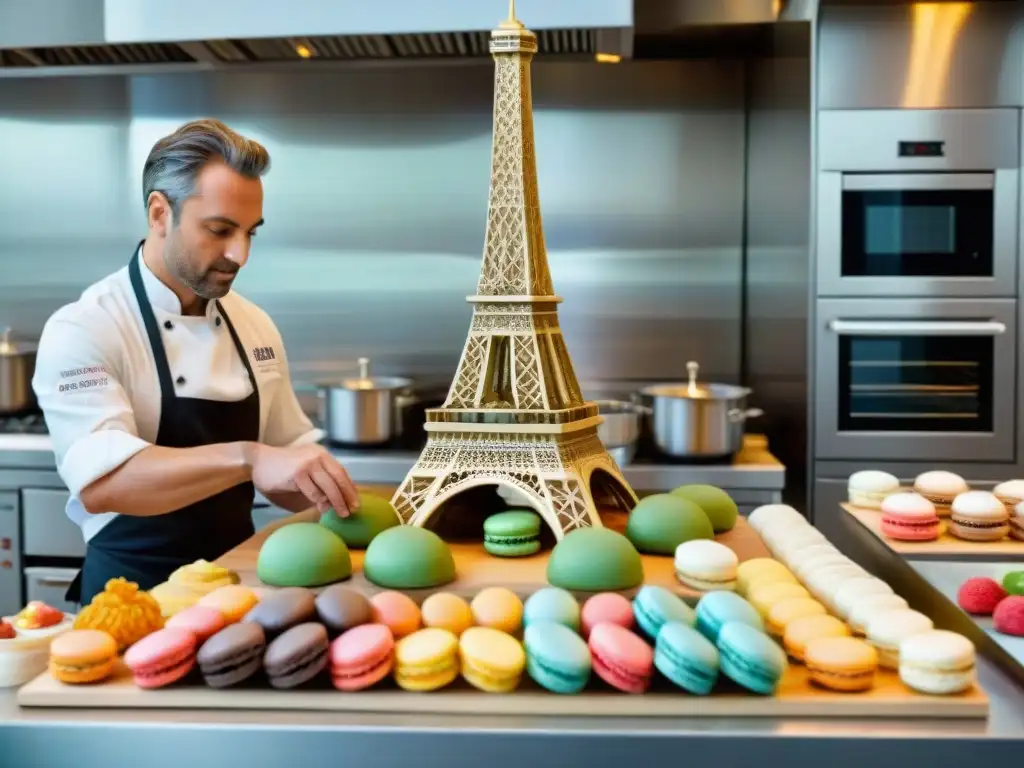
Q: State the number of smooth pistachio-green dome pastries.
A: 6